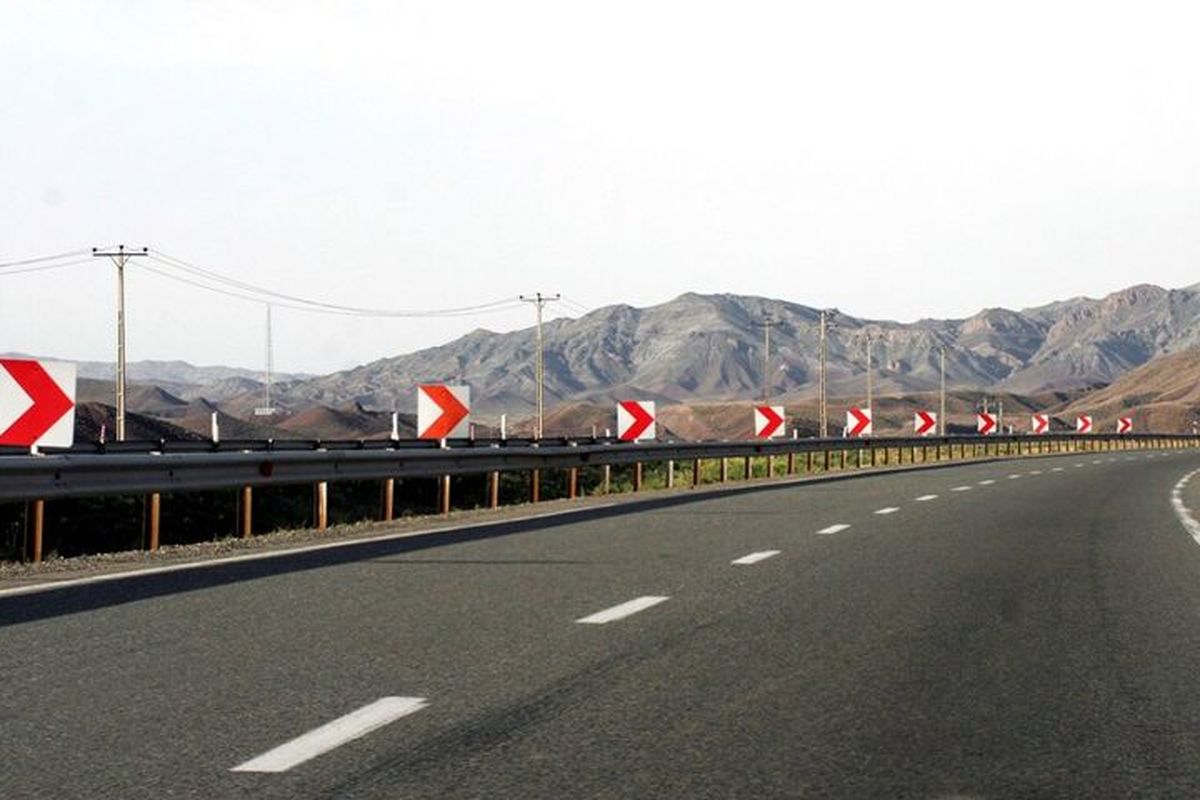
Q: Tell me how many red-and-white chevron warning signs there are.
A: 10